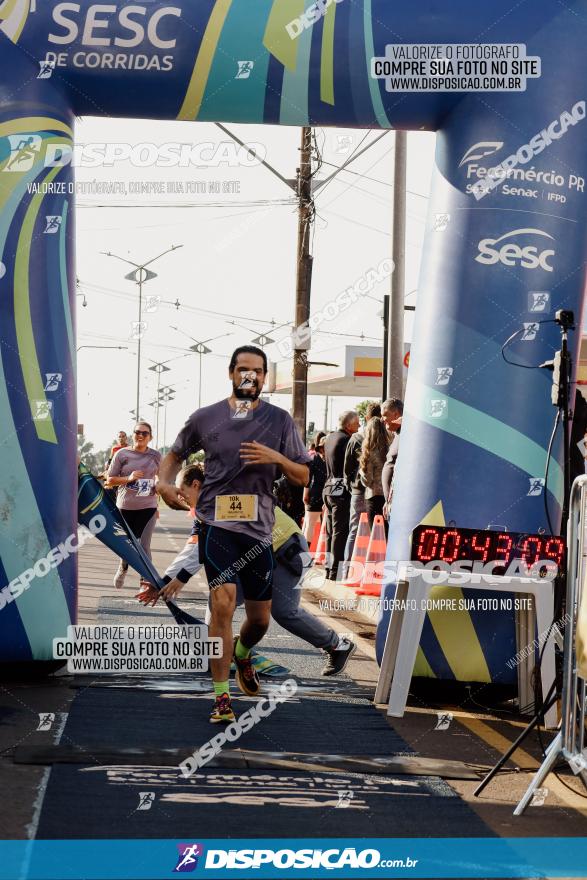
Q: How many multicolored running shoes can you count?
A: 2